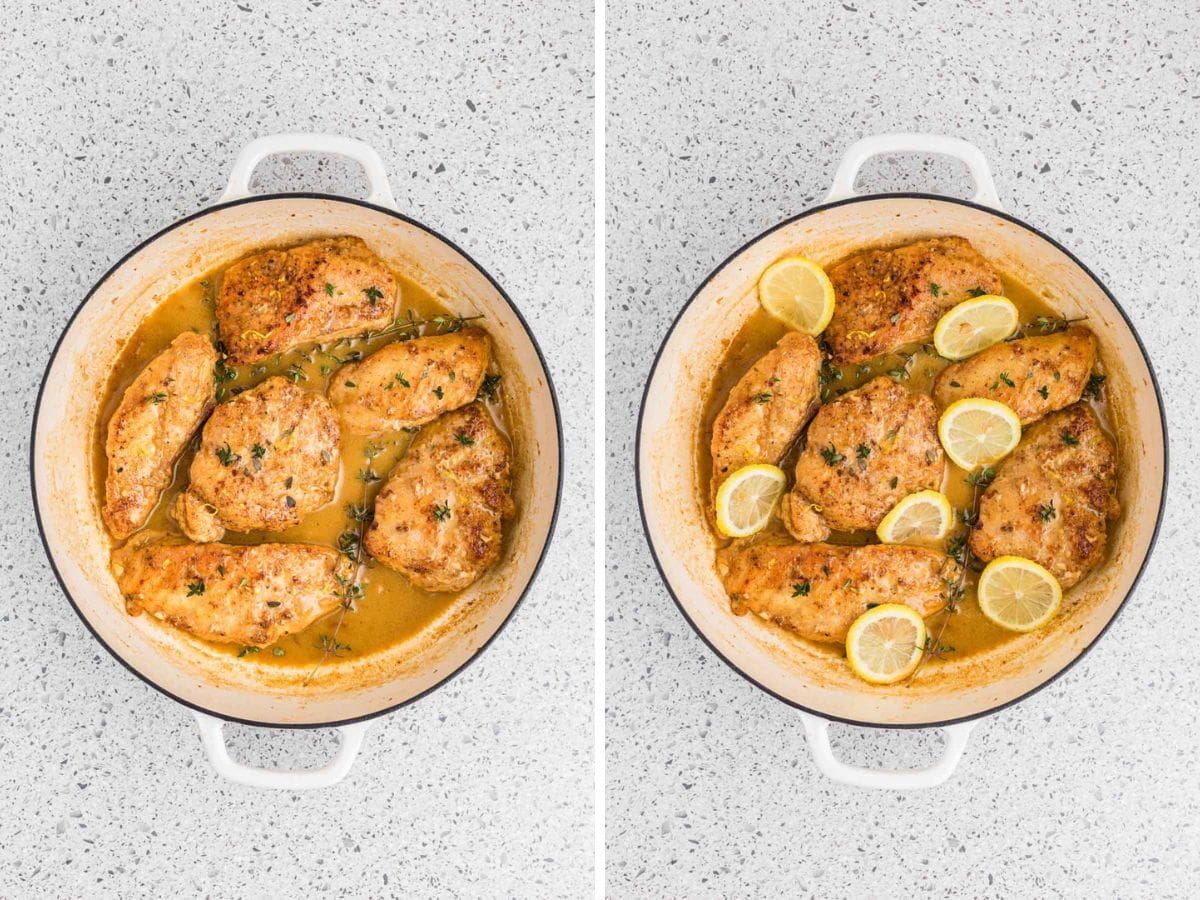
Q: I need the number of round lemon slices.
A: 7